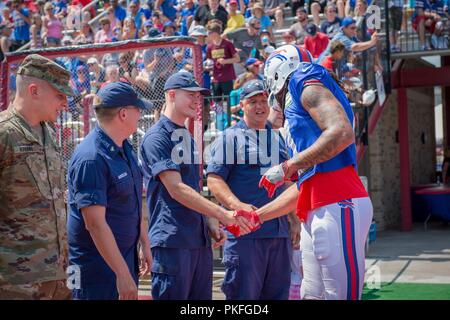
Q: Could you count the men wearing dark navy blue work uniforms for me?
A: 3